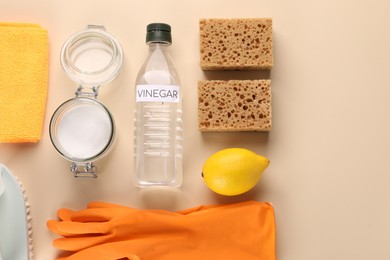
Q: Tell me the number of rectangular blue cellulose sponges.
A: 0